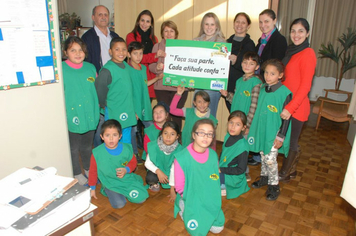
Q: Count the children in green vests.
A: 11